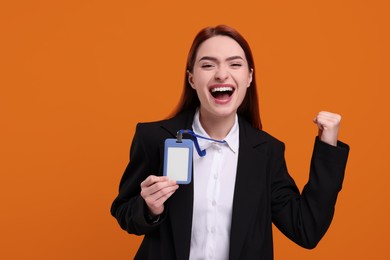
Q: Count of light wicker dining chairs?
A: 0